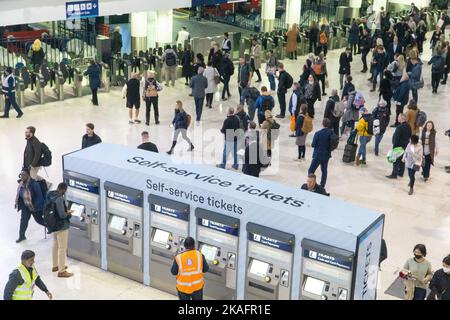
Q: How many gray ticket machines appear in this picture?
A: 6